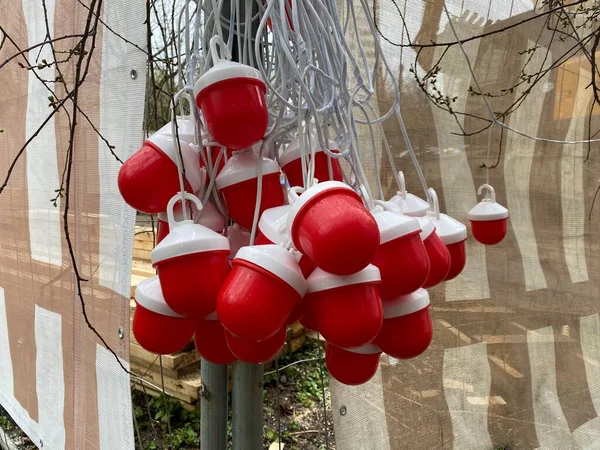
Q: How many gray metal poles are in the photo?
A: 2